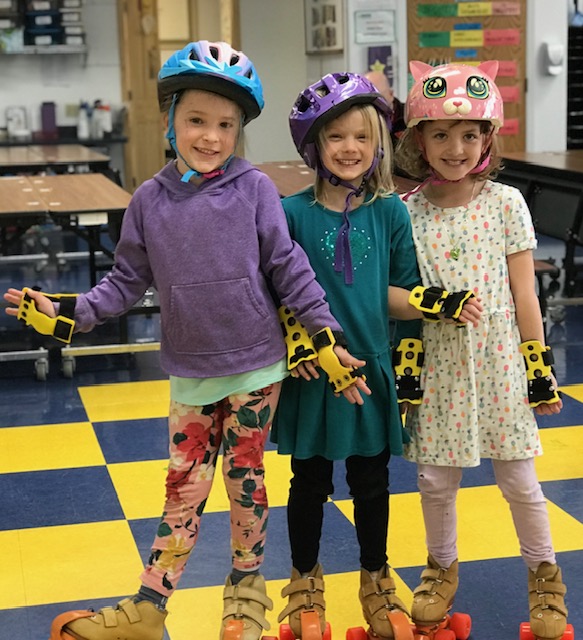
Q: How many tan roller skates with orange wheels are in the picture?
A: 6